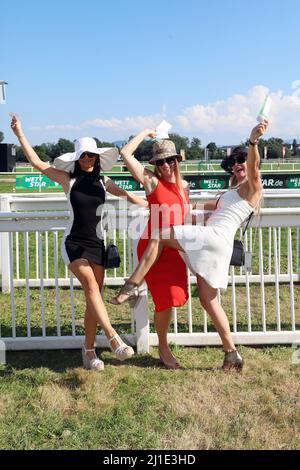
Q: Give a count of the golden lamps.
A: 0